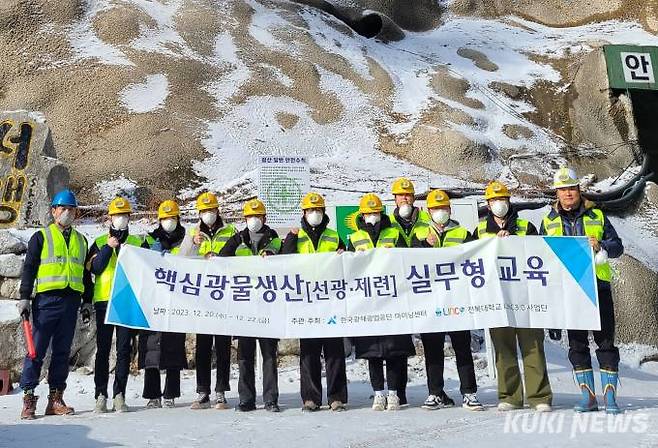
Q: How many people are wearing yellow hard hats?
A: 9